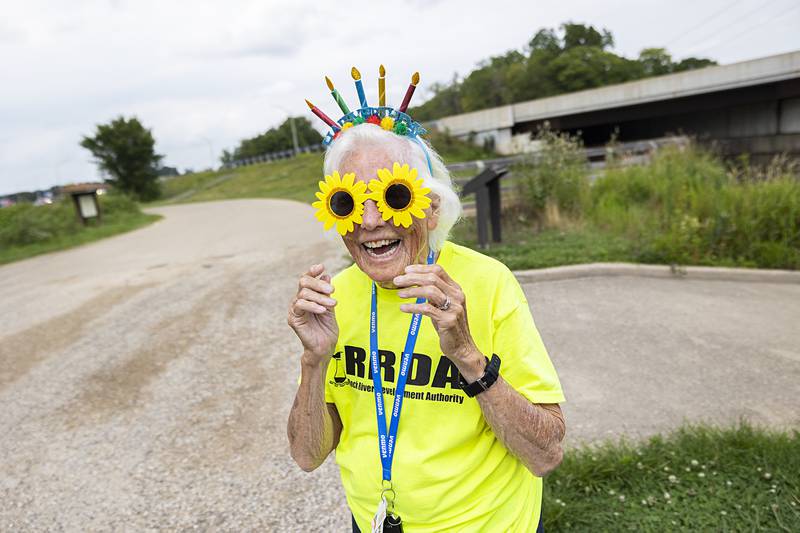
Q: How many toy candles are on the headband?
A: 5